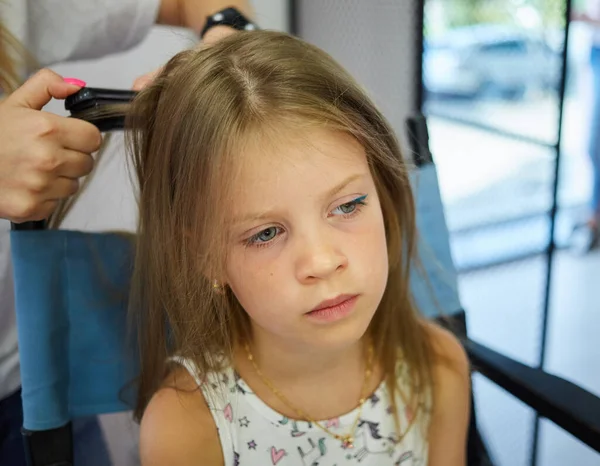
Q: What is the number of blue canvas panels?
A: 2